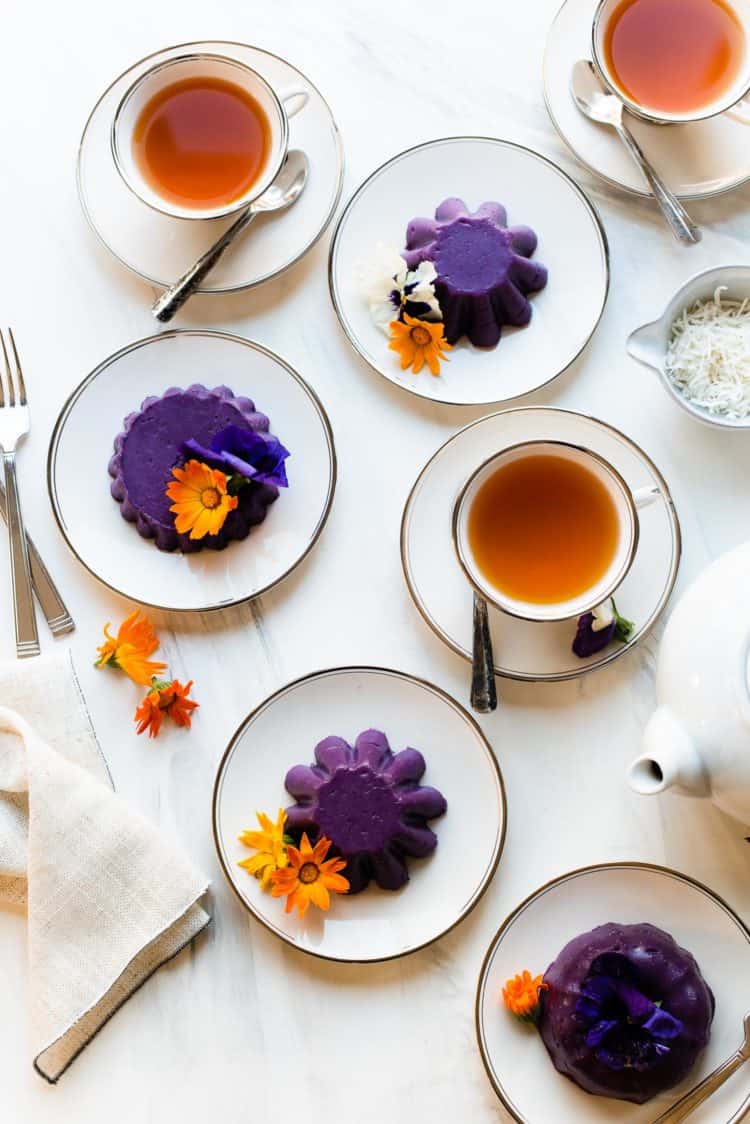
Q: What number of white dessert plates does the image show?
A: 4